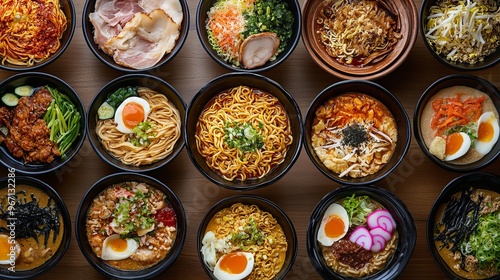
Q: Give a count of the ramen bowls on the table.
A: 15